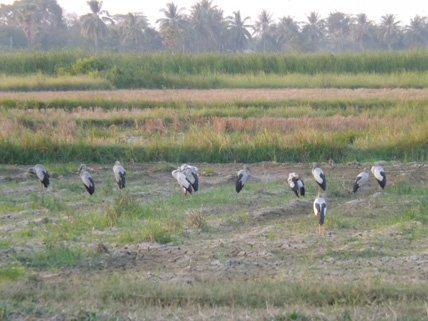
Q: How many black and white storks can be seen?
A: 11